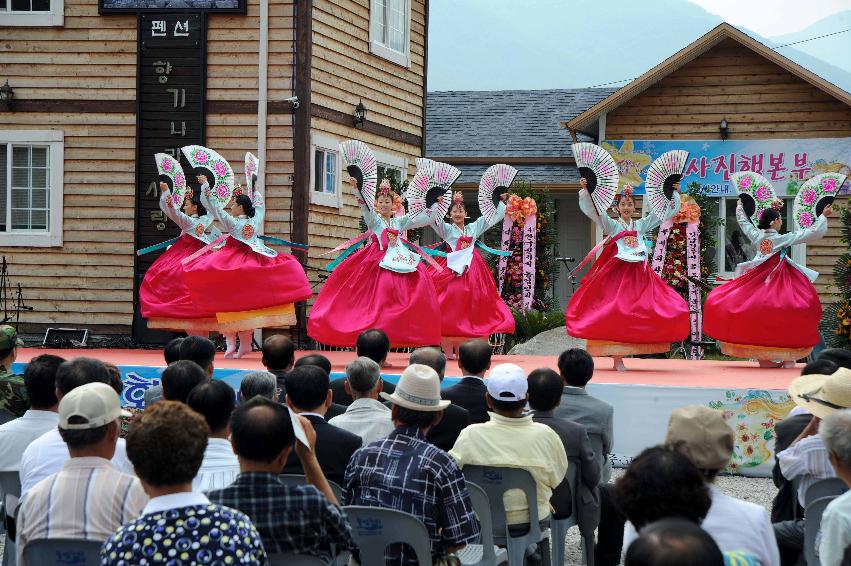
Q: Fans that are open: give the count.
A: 11